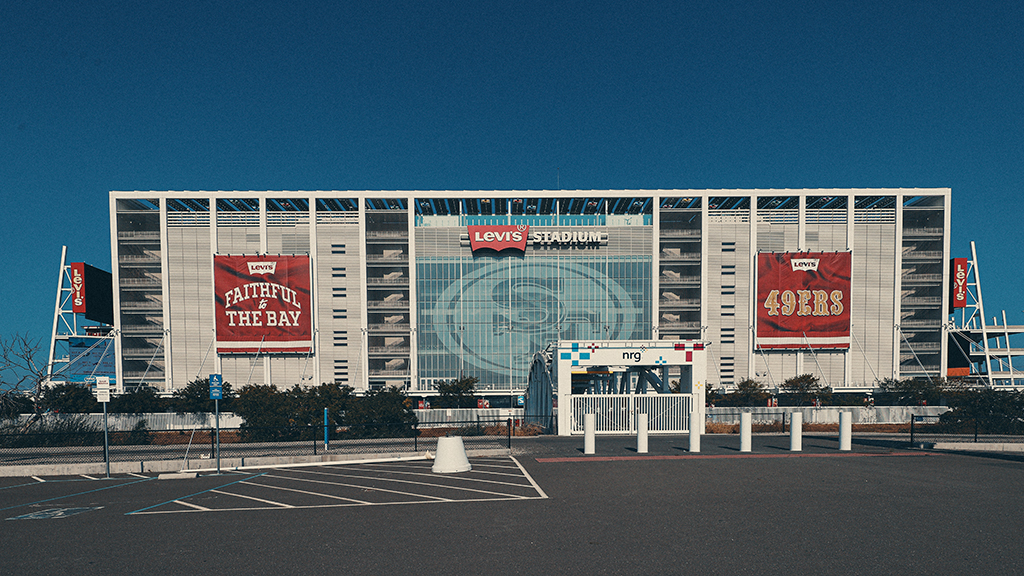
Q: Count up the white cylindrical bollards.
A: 6